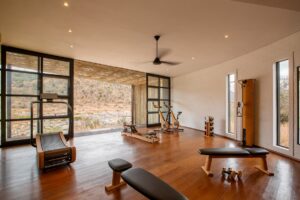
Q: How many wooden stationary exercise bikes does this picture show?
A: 2